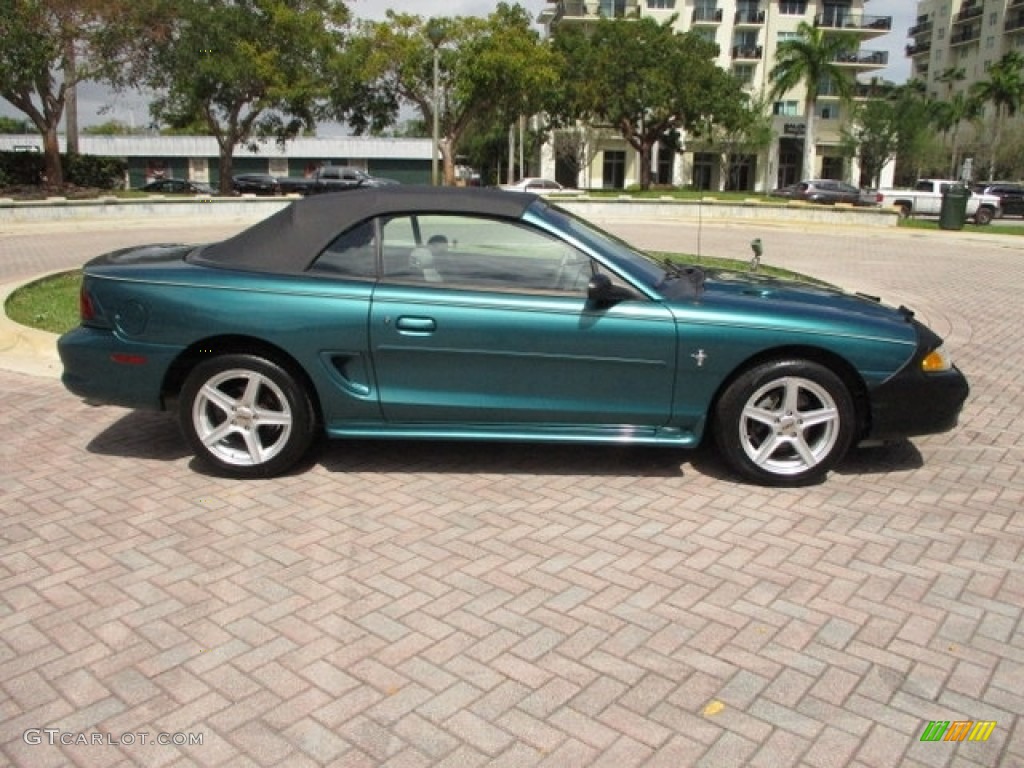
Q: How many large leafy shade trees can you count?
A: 4